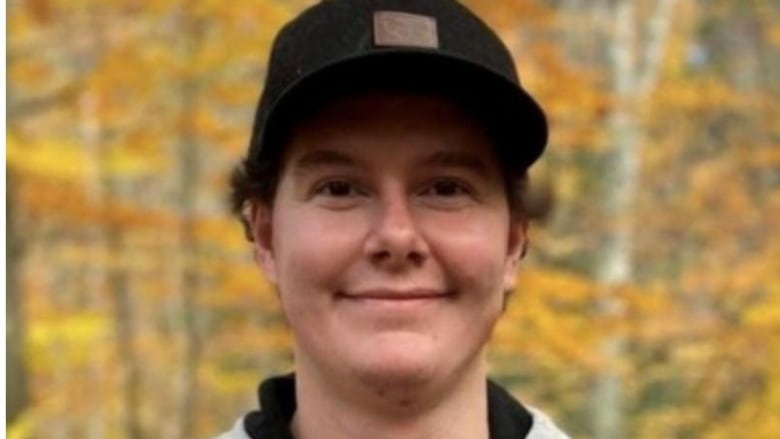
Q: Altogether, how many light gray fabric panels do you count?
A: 2